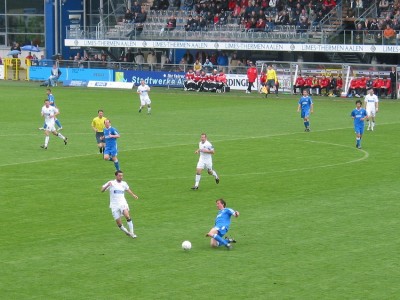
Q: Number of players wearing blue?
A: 5